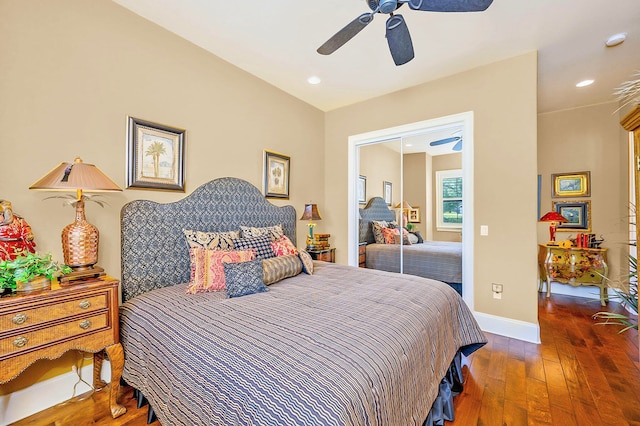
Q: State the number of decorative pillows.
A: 8